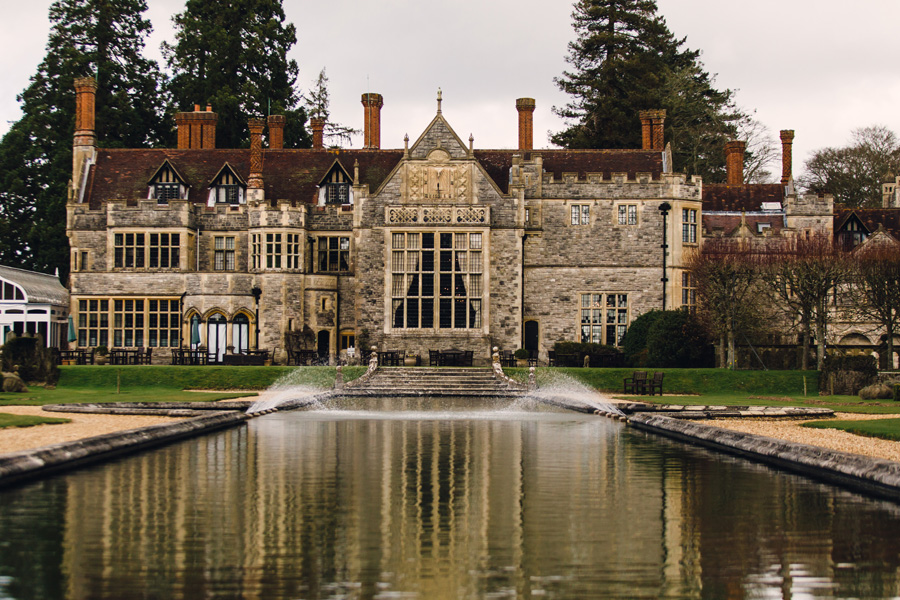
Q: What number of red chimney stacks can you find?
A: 10